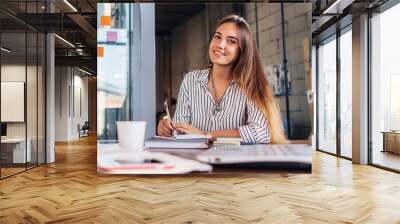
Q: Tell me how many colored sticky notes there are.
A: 3